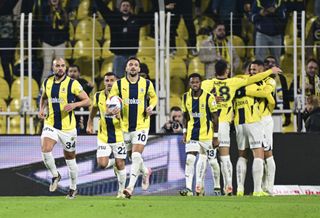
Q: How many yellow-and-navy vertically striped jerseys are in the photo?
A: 7